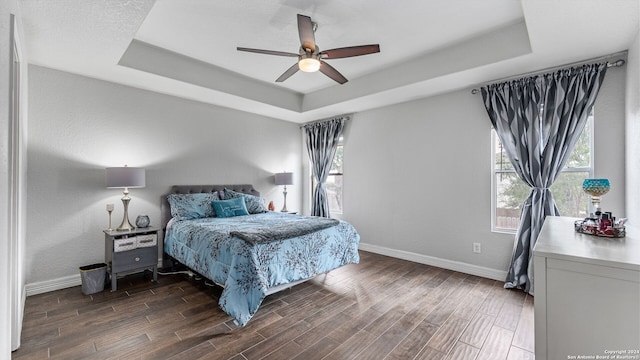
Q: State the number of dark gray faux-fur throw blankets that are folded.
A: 1